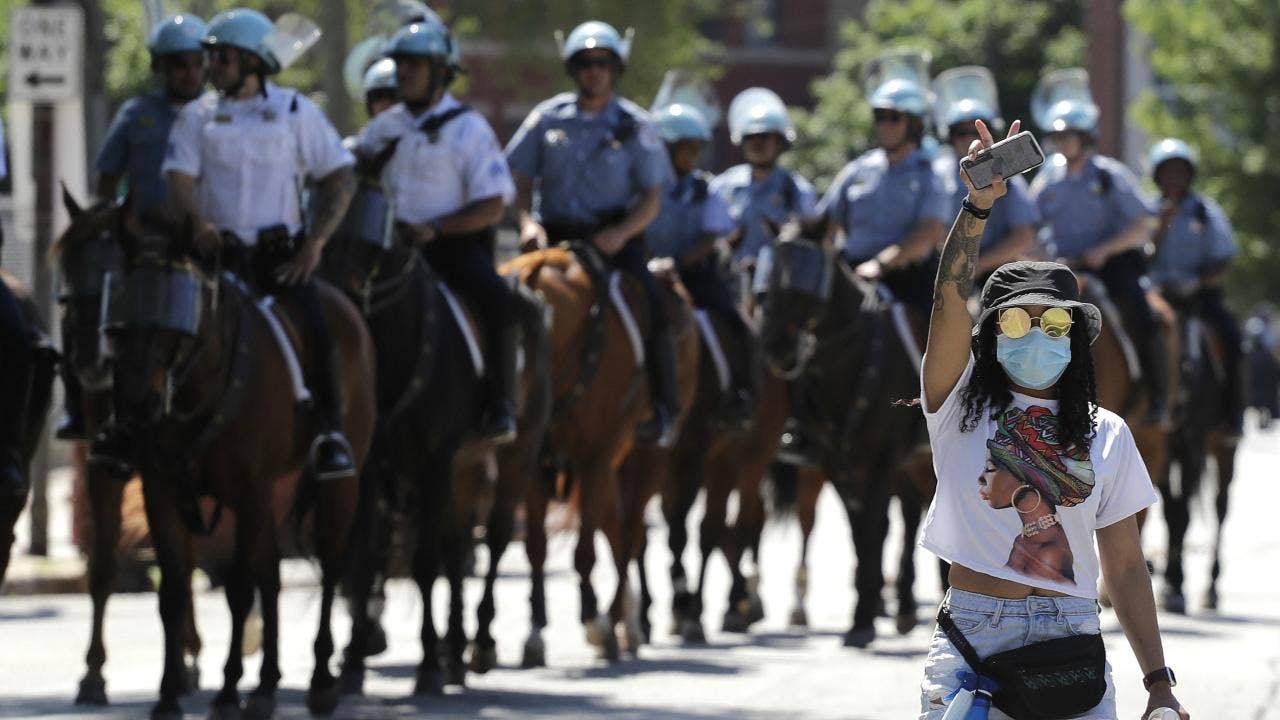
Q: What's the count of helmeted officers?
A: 11